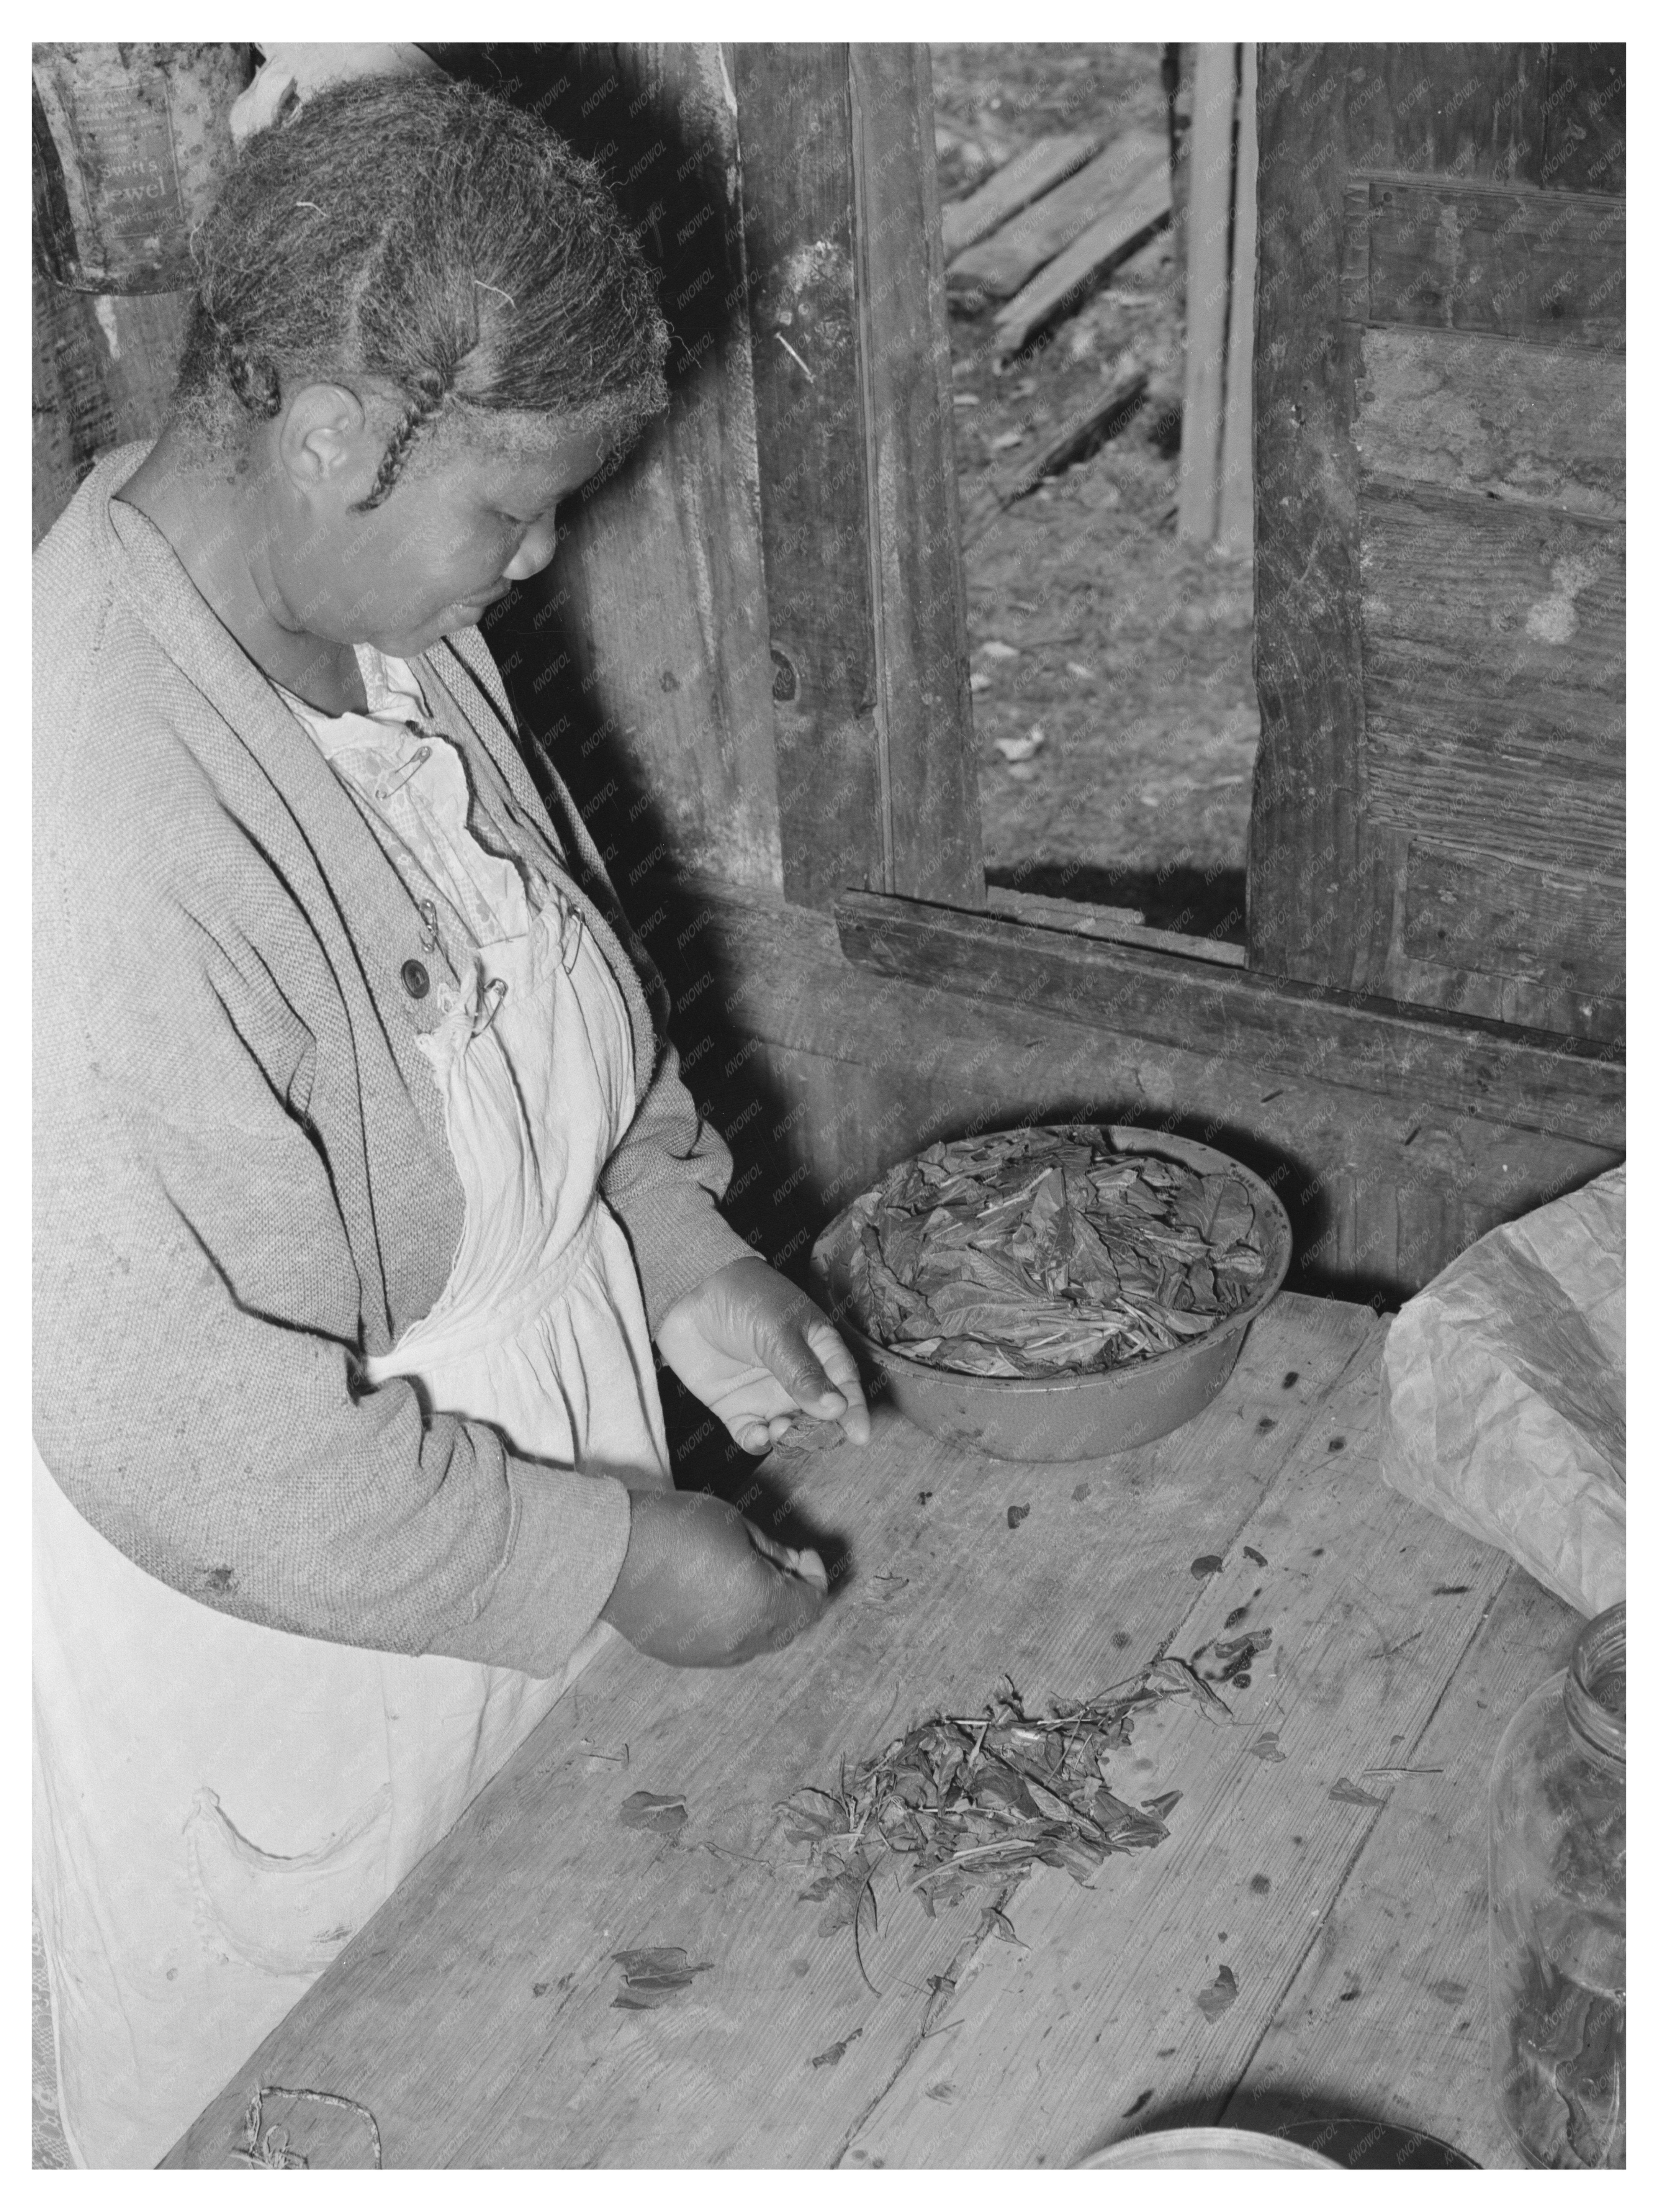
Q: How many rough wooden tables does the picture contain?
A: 1